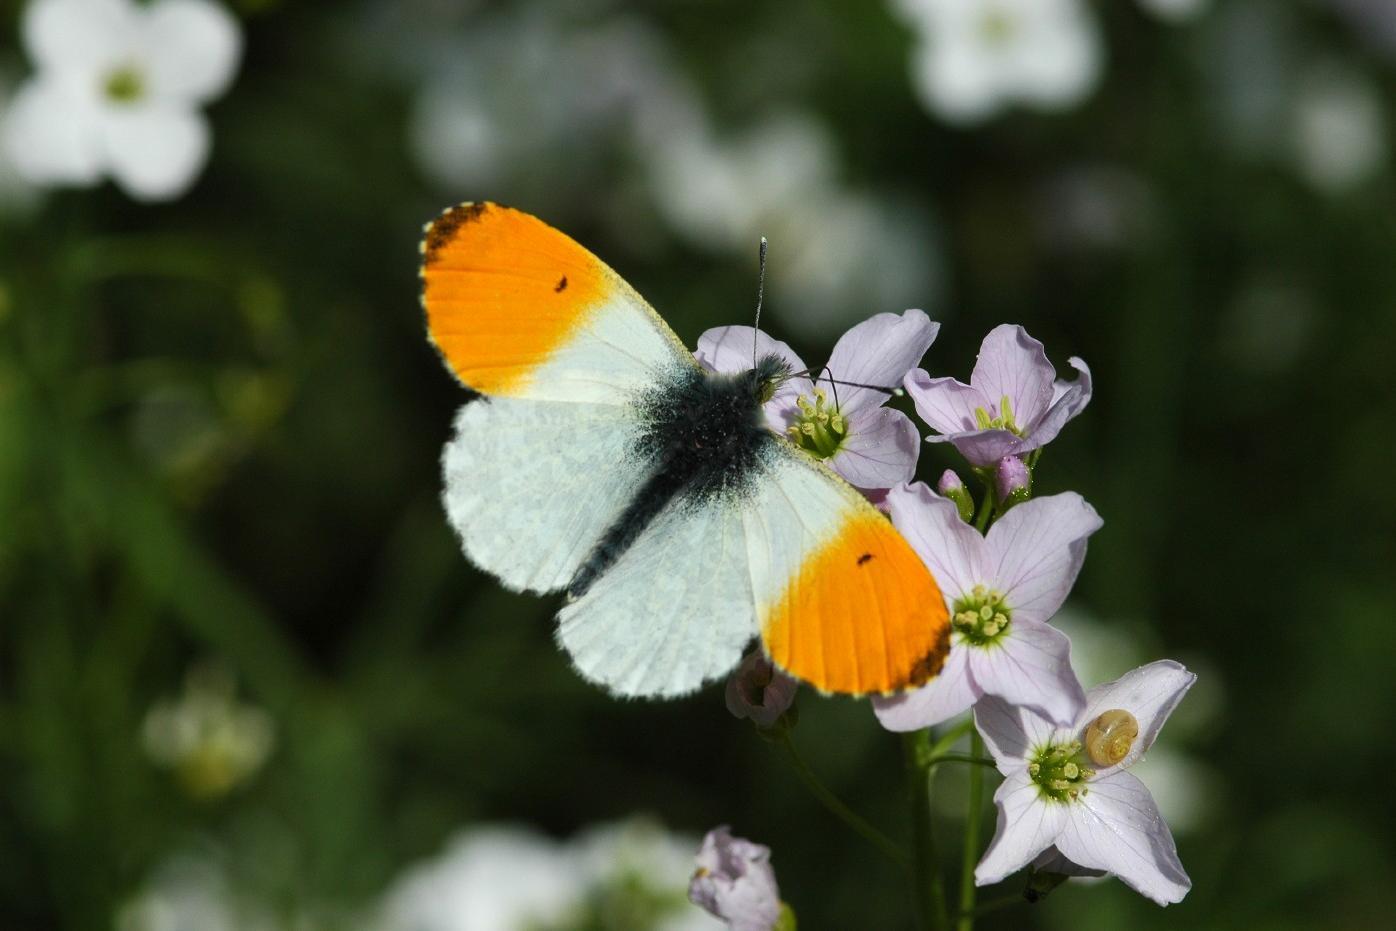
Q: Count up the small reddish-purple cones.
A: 2